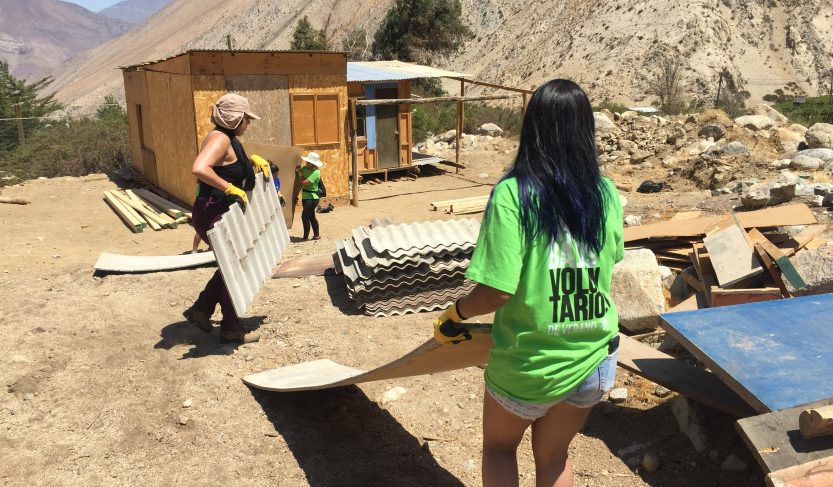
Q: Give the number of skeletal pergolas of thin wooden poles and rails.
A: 1